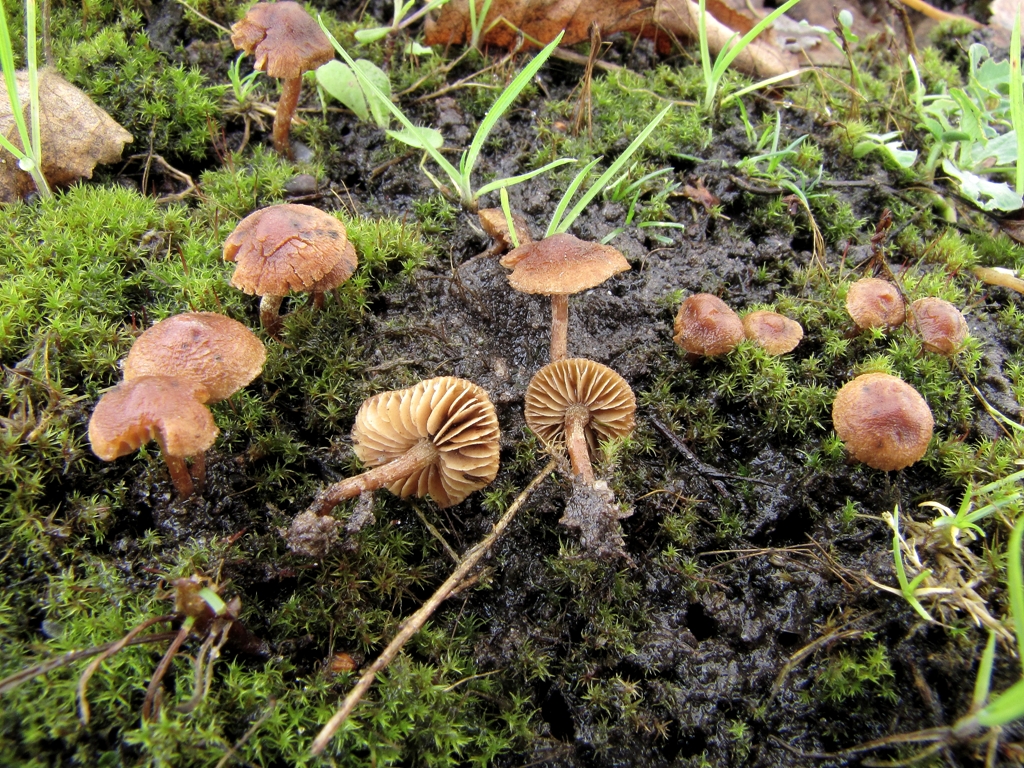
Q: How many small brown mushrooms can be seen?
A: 14